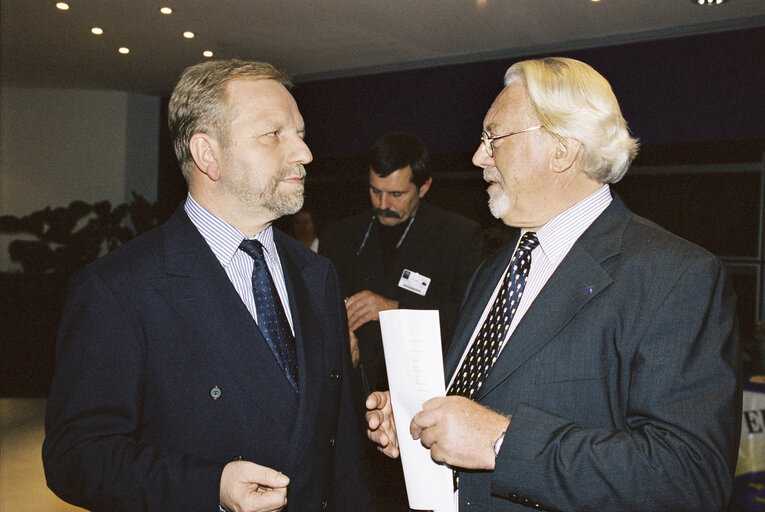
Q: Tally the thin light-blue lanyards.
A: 1